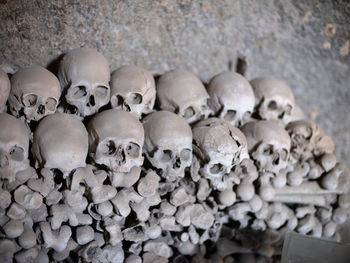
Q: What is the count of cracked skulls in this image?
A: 1